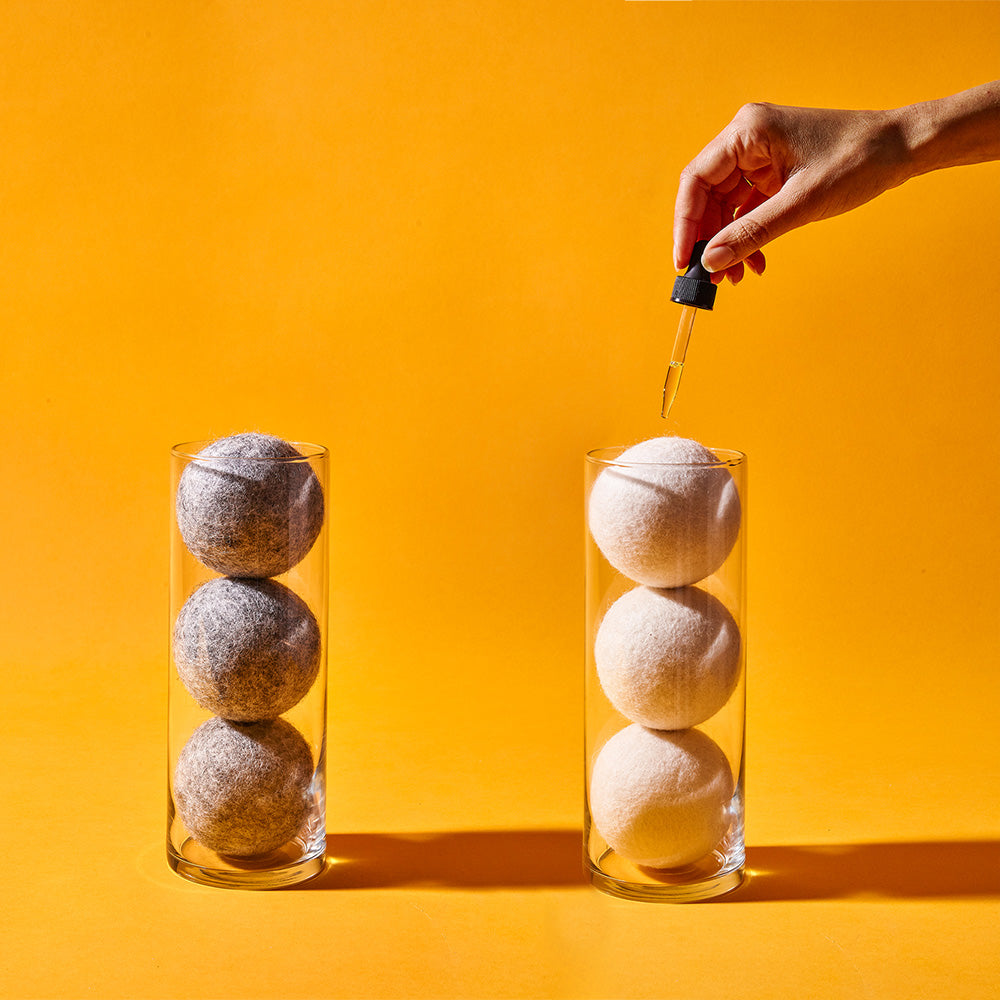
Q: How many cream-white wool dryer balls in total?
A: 3